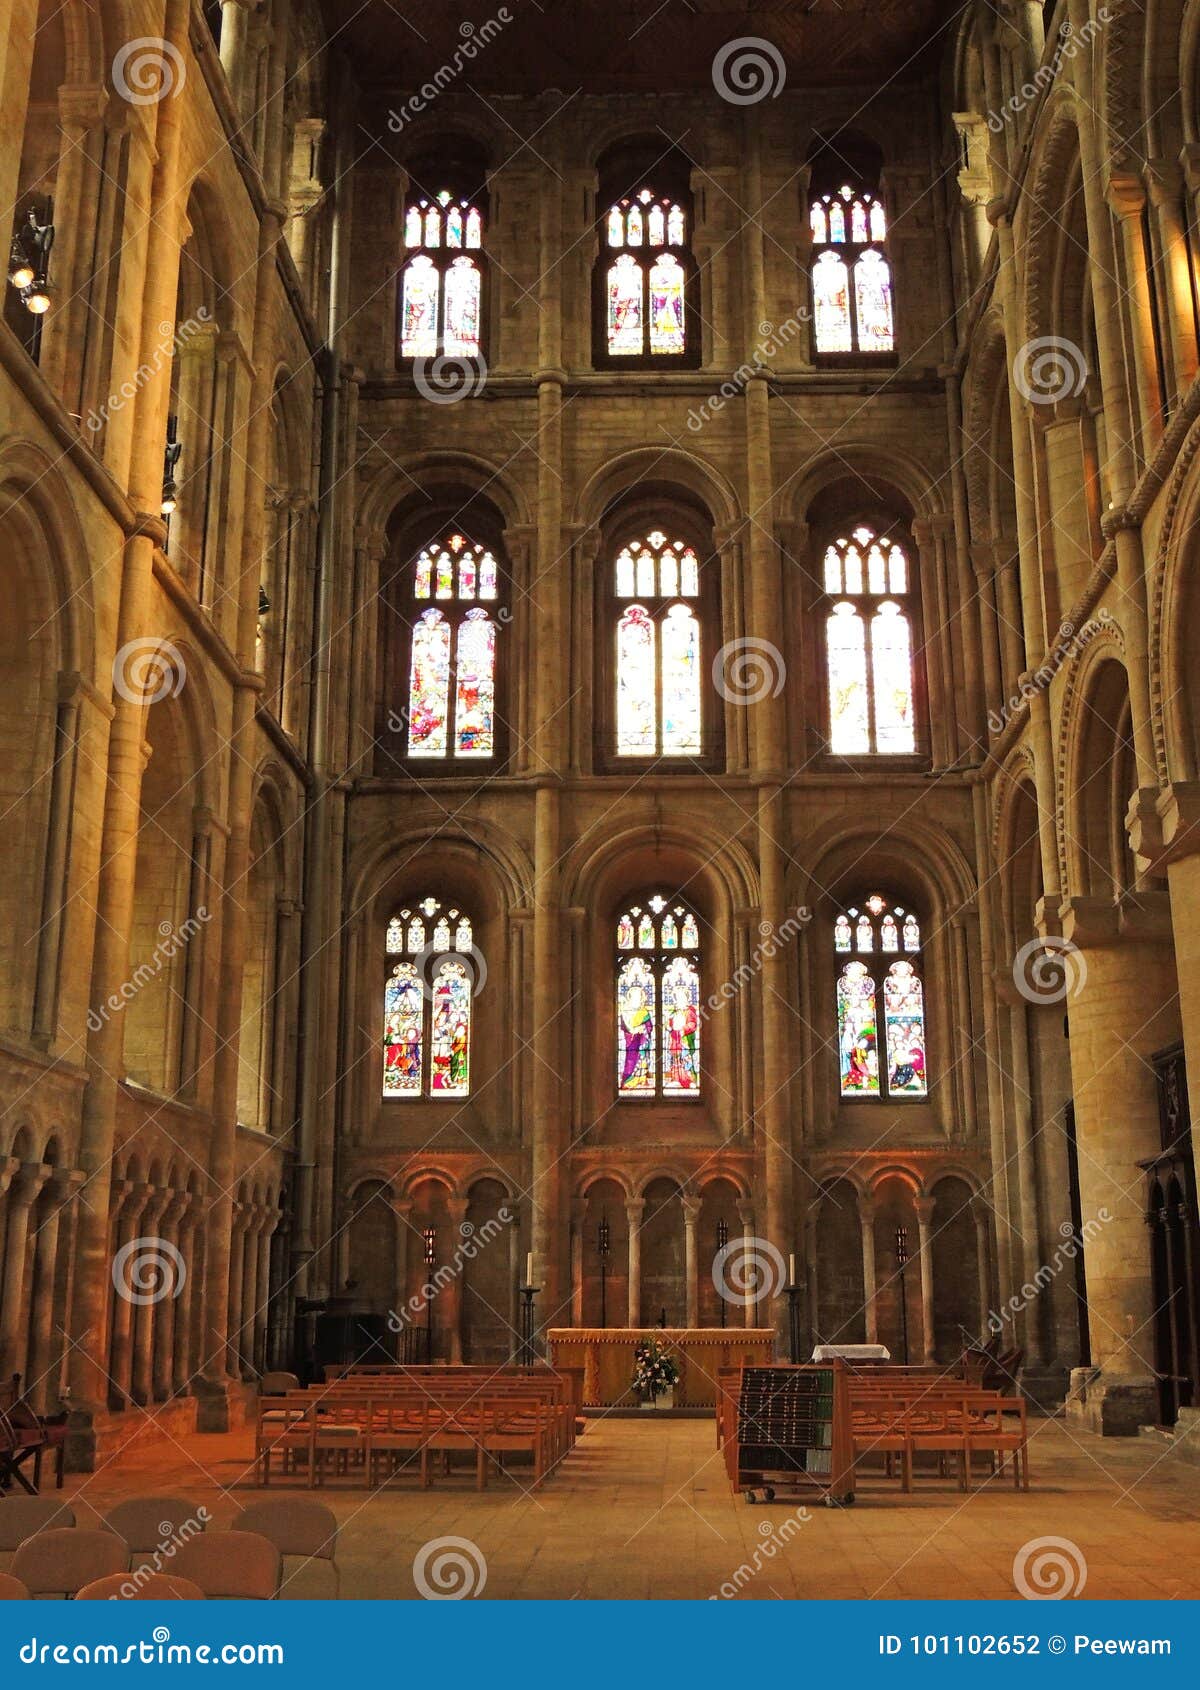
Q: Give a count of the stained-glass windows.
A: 9